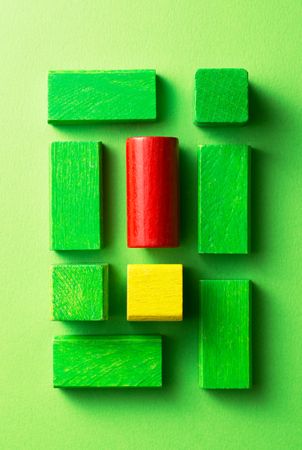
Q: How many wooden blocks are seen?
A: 9